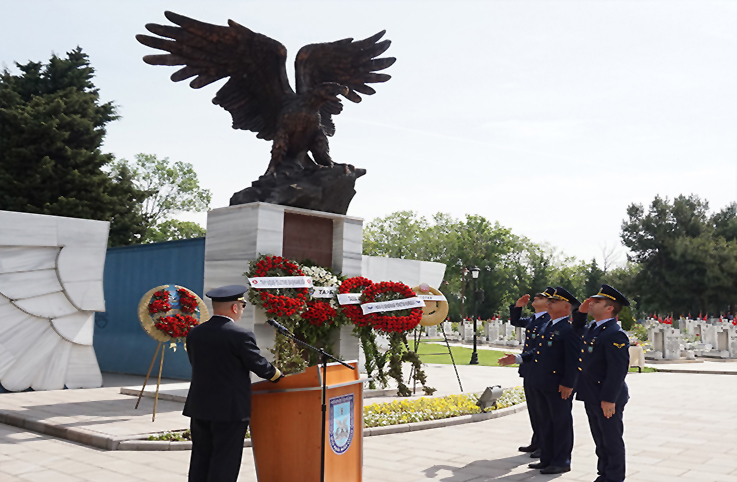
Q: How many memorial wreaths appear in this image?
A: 6